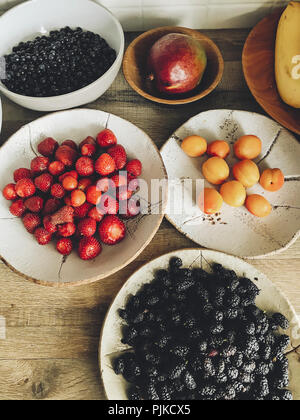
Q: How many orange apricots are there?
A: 9